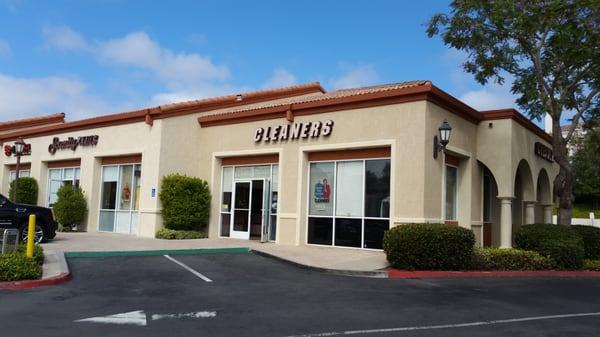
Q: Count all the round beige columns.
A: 3